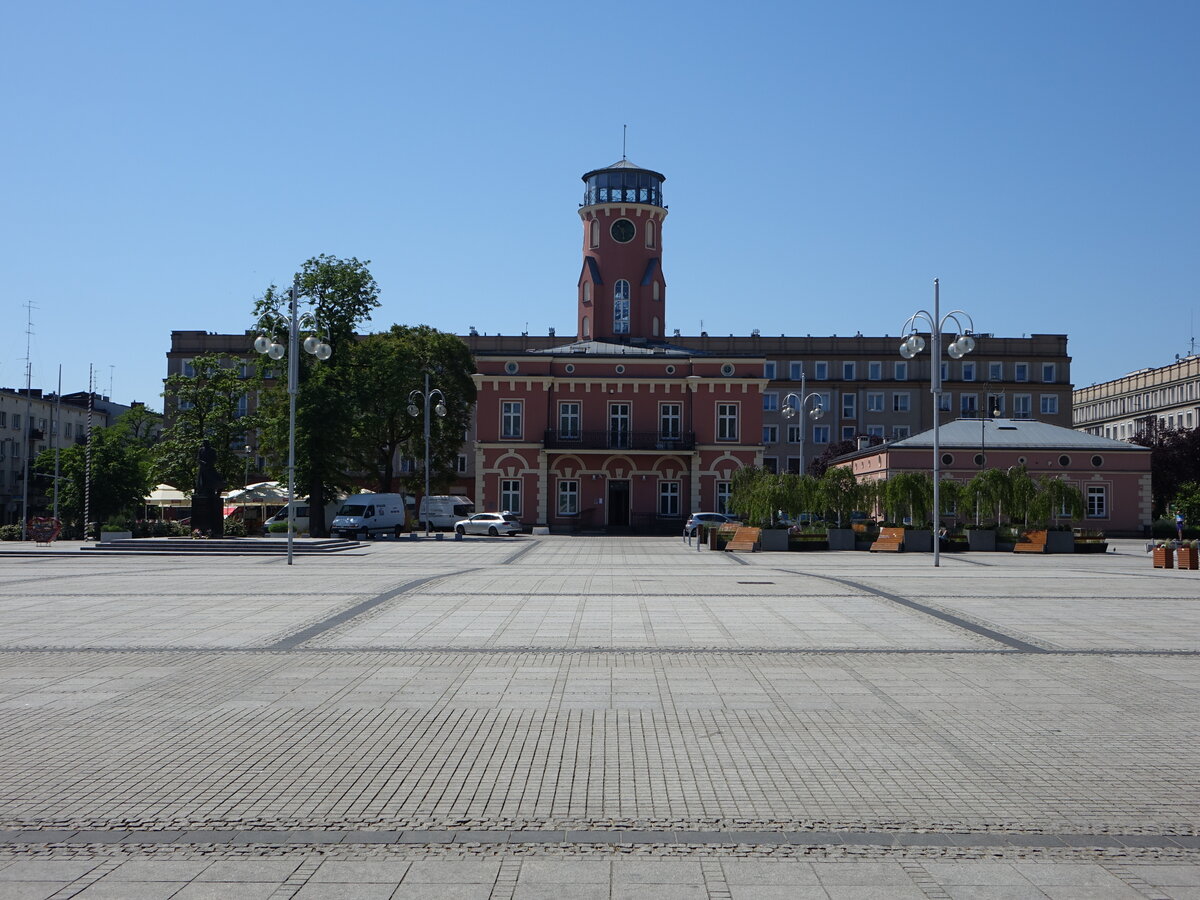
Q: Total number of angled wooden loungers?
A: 3